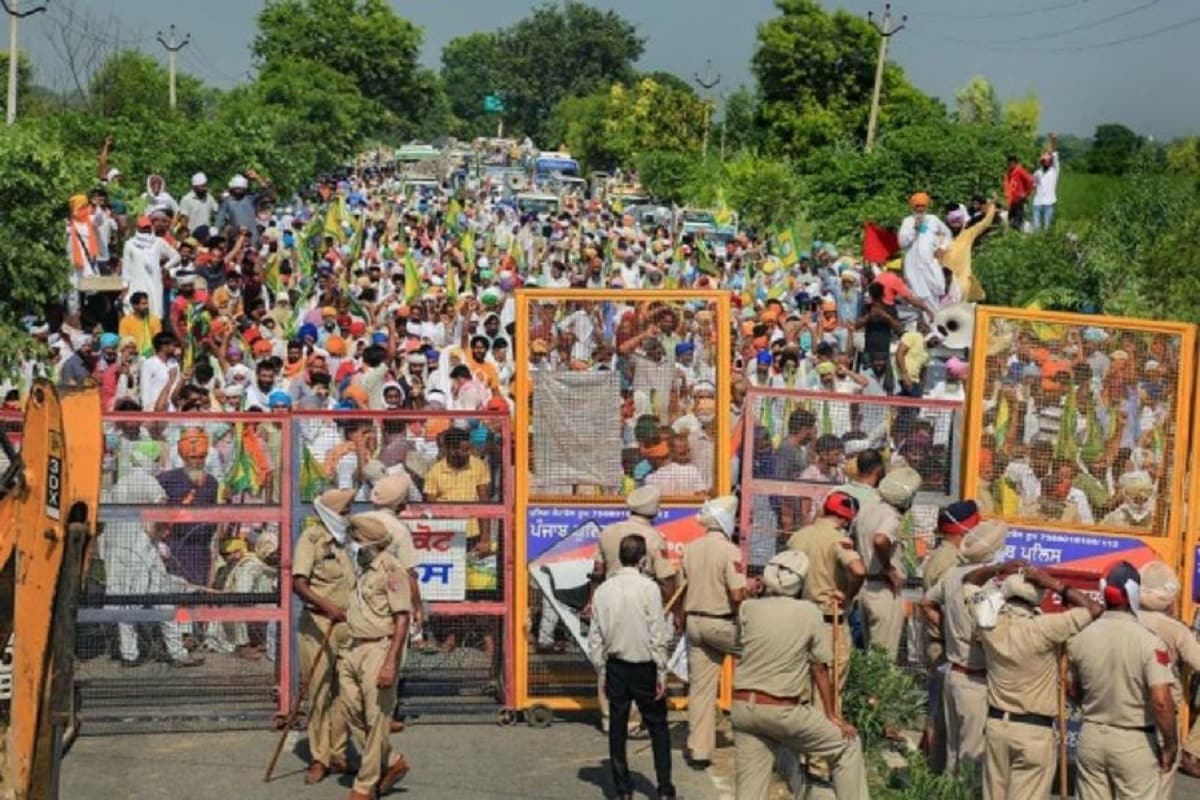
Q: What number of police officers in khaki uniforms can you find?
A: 13